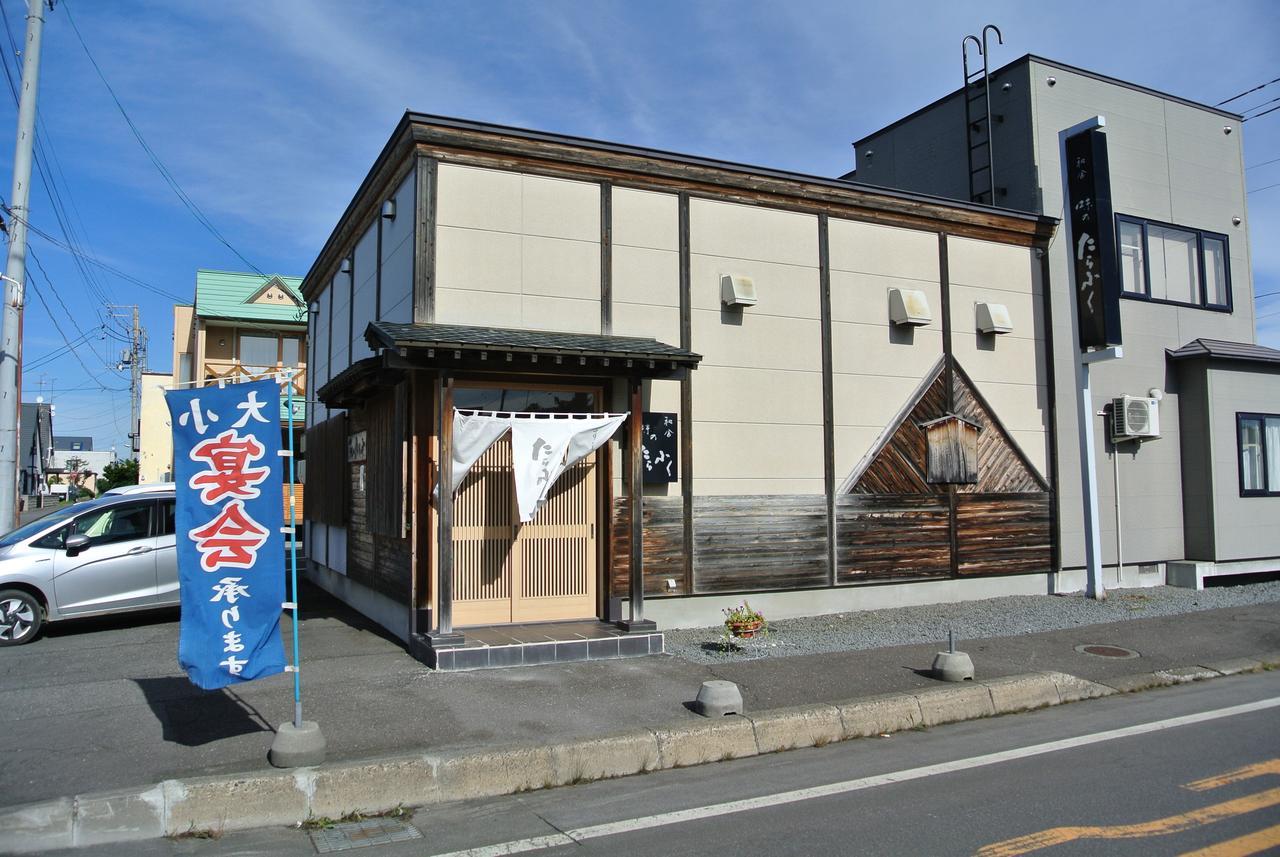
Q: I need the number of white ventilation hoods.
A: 3